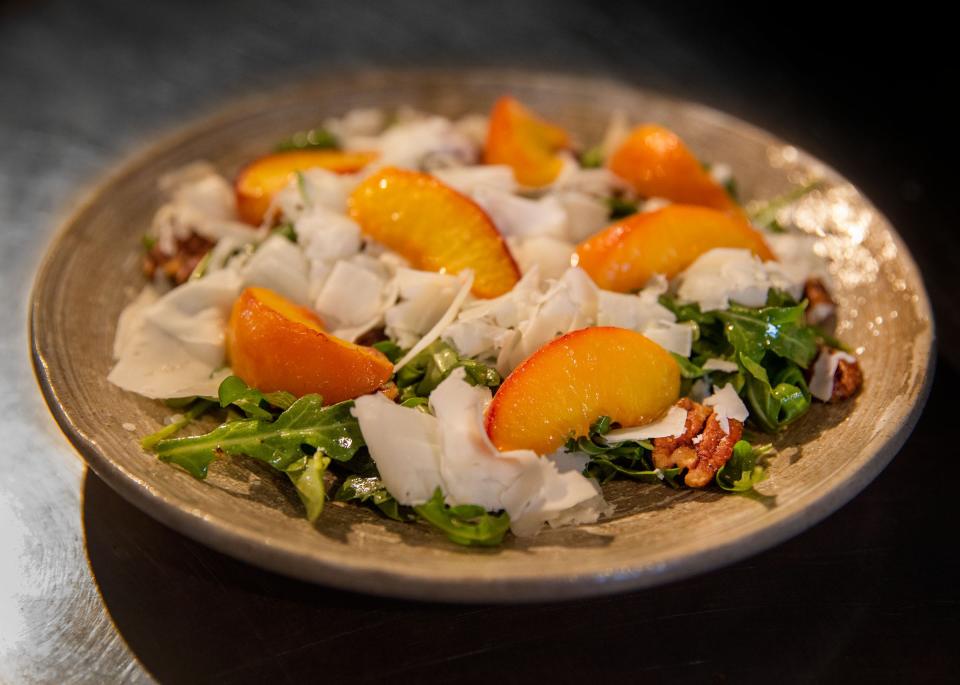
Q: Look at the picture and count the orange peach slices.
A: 7